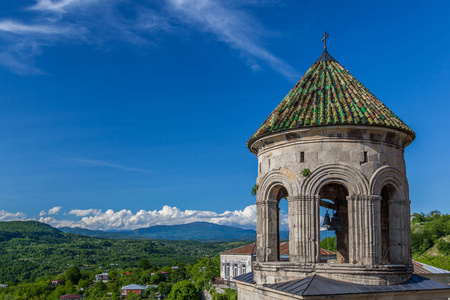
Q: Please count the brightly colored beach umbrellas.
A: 0